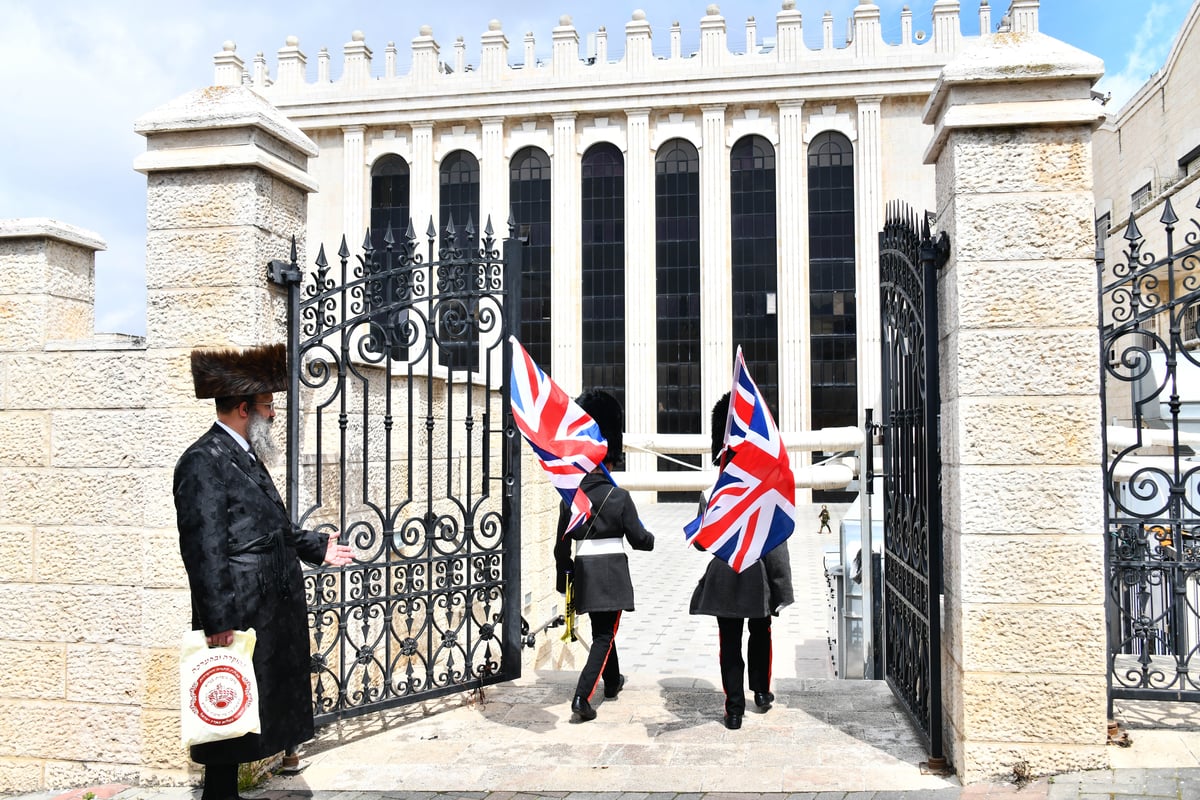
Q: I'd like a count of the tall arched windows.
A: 7